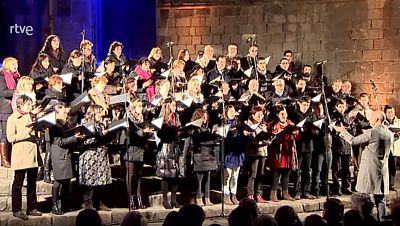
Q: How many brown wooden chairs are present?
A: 0